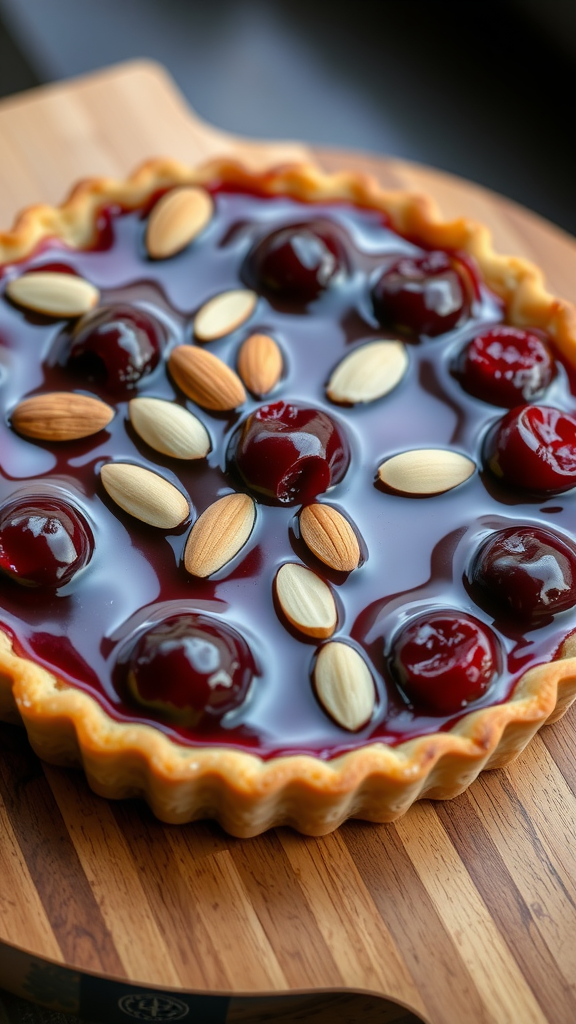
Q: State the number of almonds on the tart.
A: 14